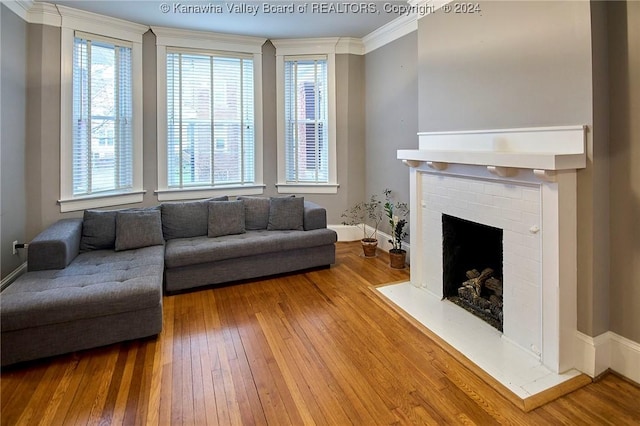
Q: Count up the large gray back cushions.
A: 3